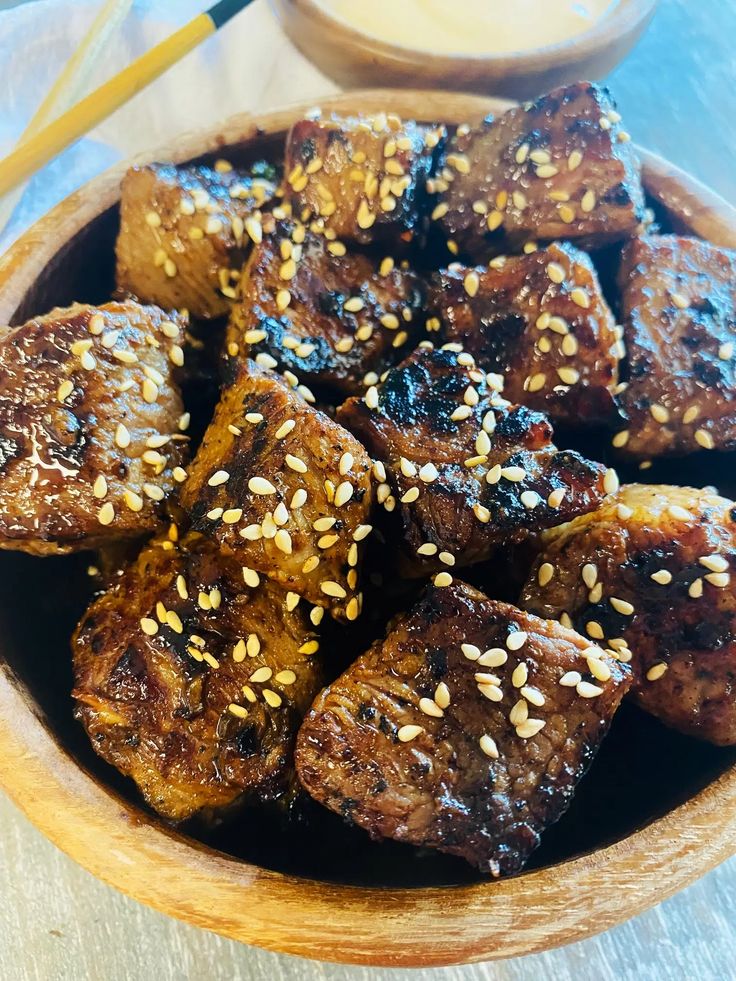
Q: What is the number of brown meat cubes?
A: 12